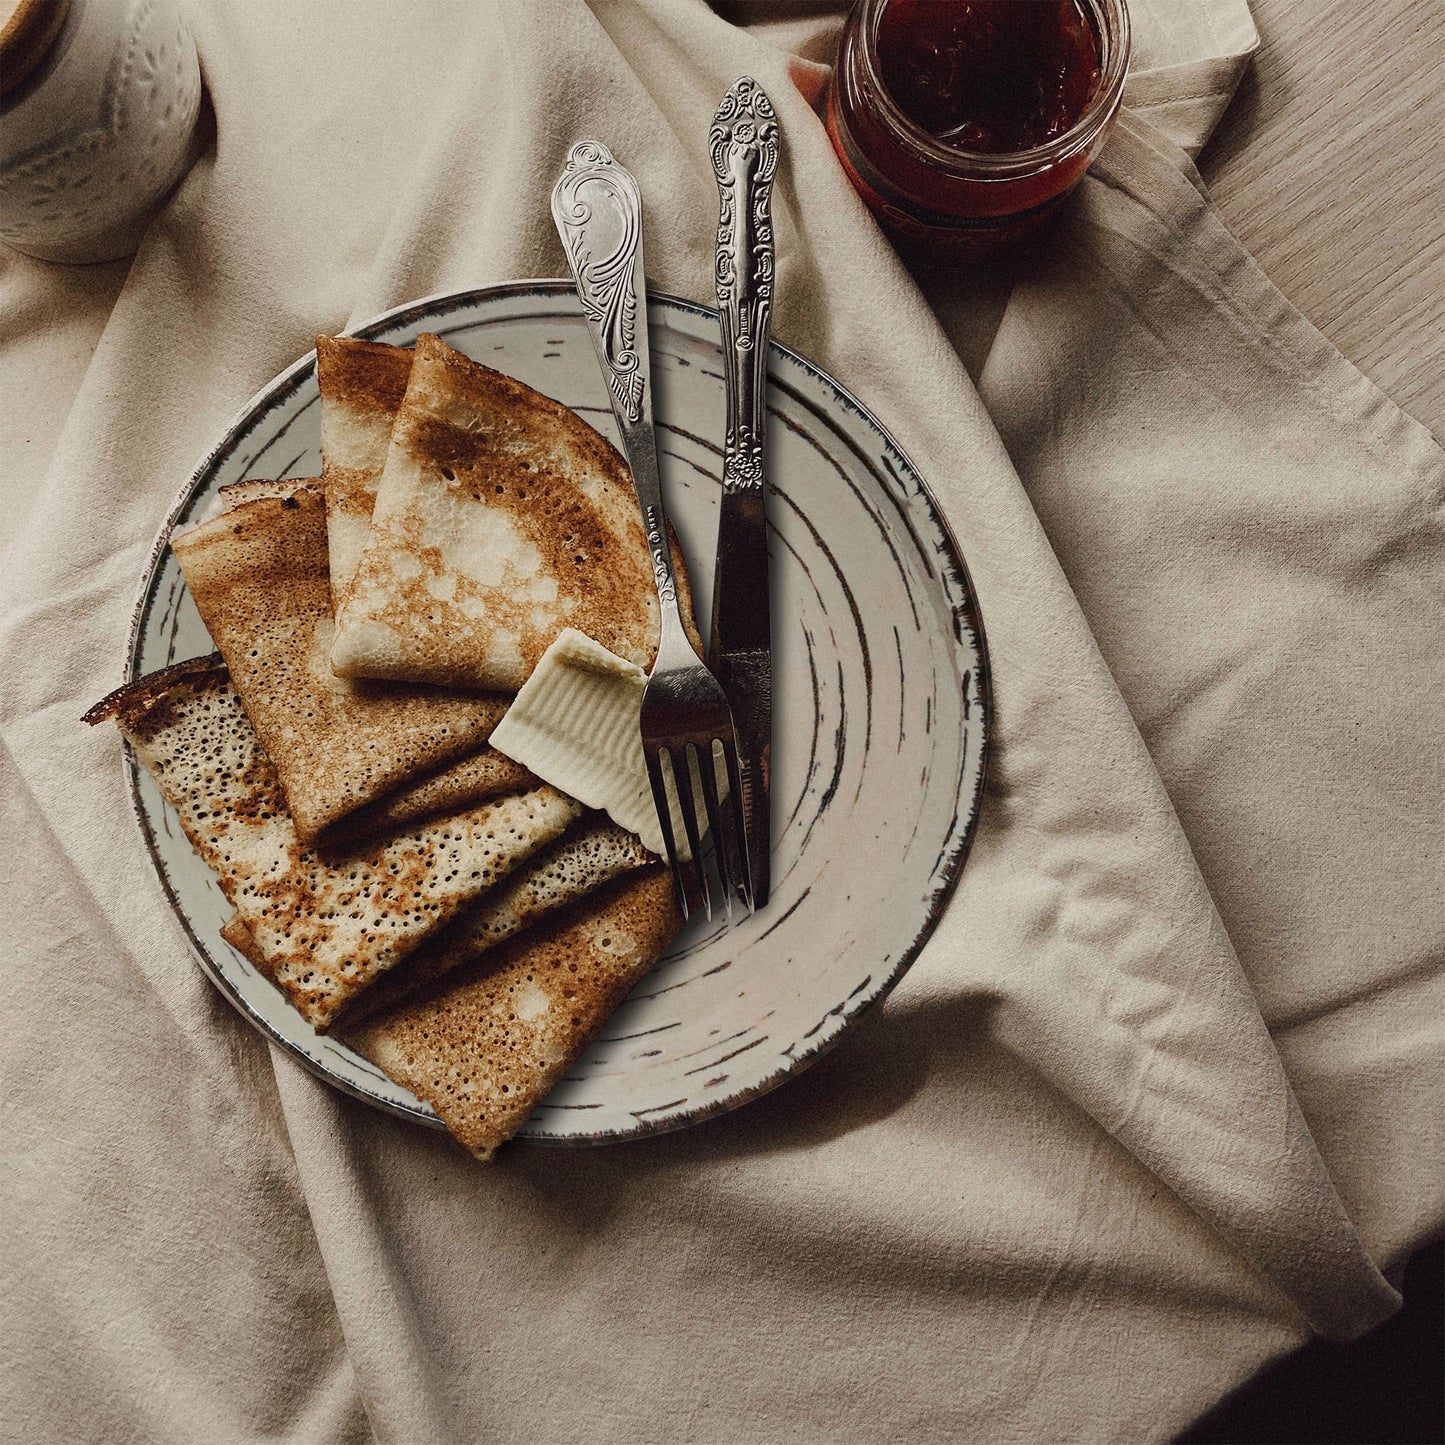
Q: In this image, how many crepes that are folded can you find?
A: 4